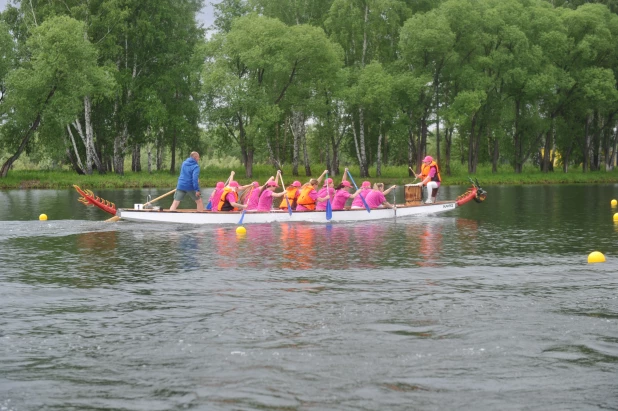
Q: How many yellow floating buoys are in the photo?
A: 5